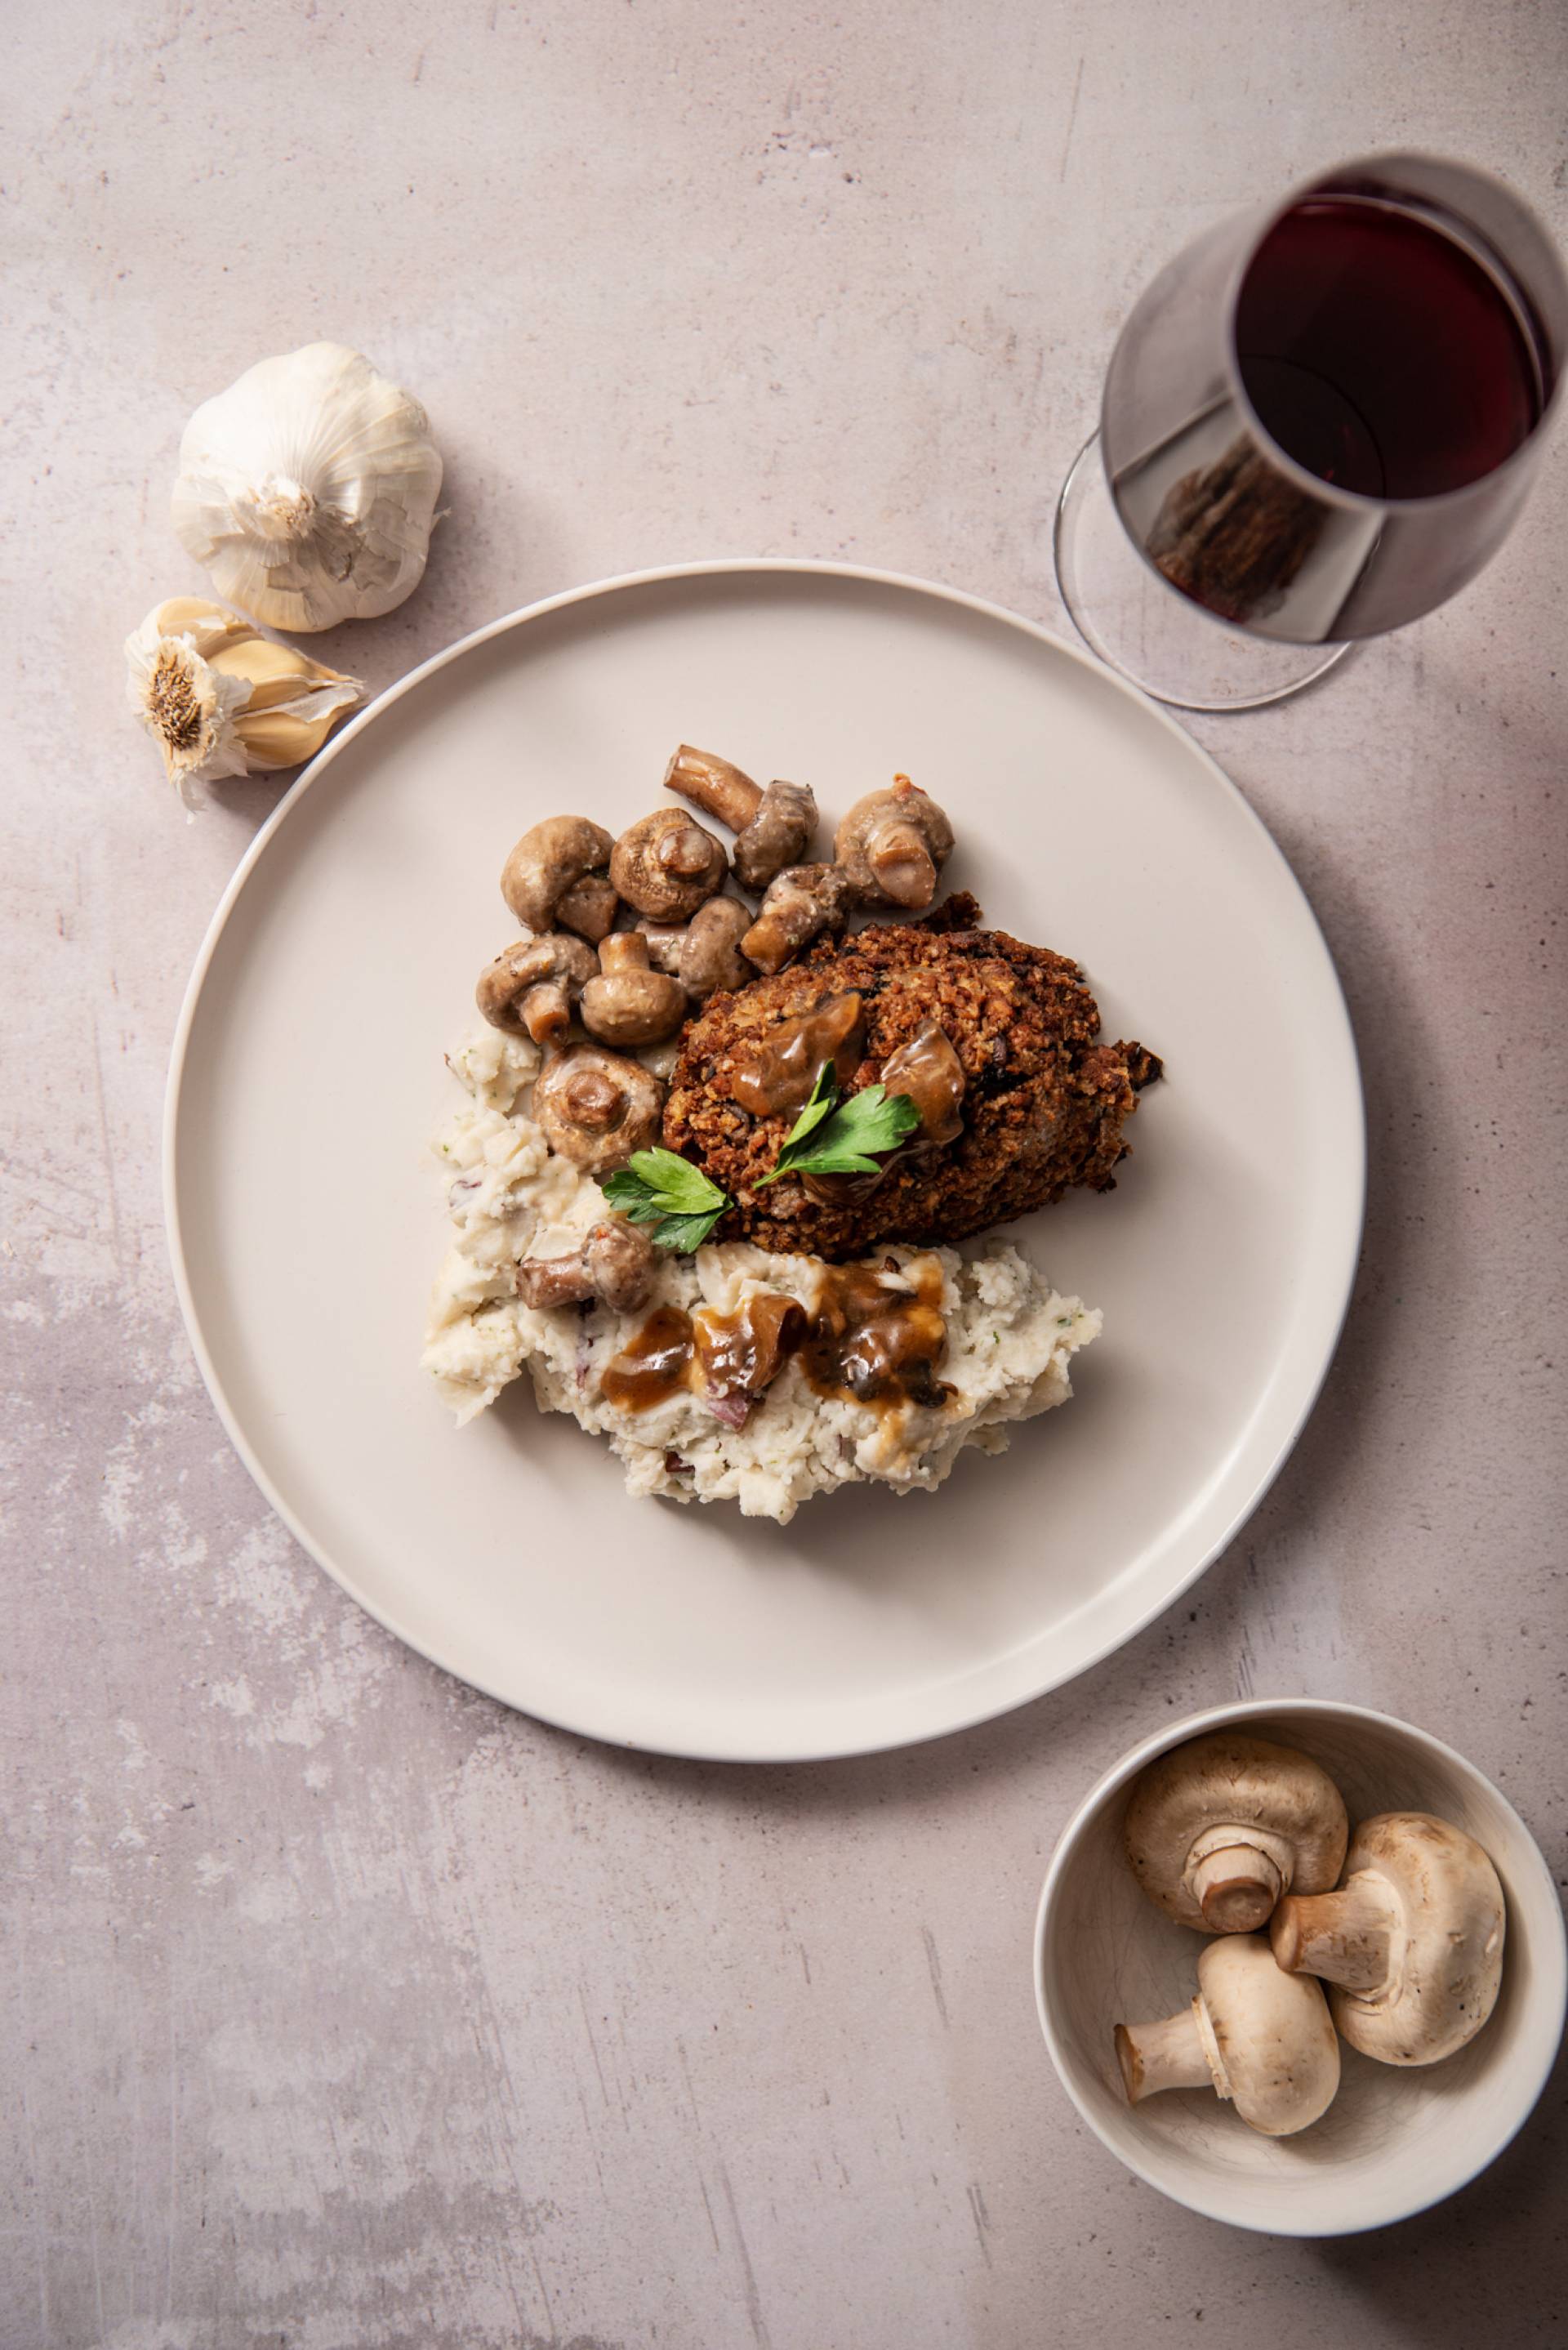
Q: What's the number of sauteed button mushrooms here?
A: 10